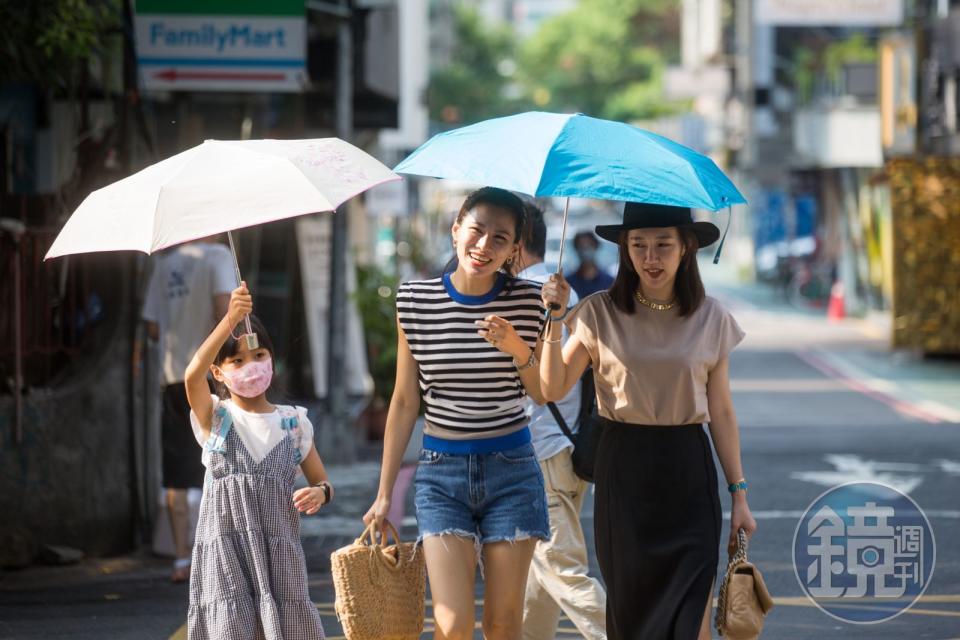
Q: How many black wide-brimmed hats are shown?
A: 1